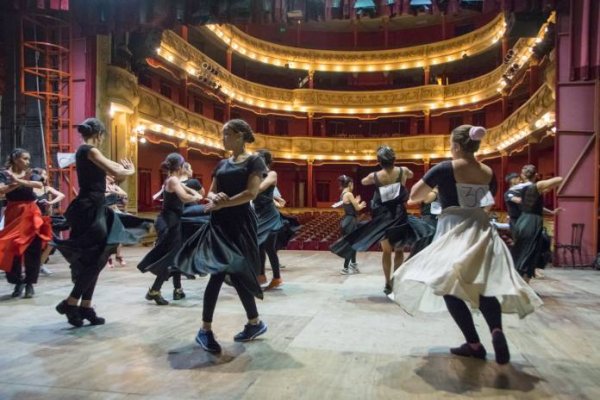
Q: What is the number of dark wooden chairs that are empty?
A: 1